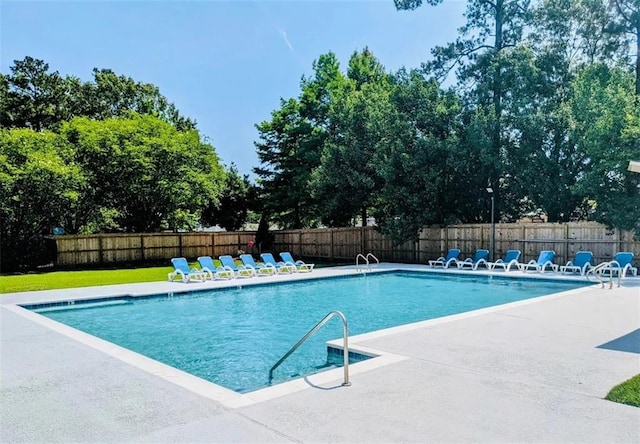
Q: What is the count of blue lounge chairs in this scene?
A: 12